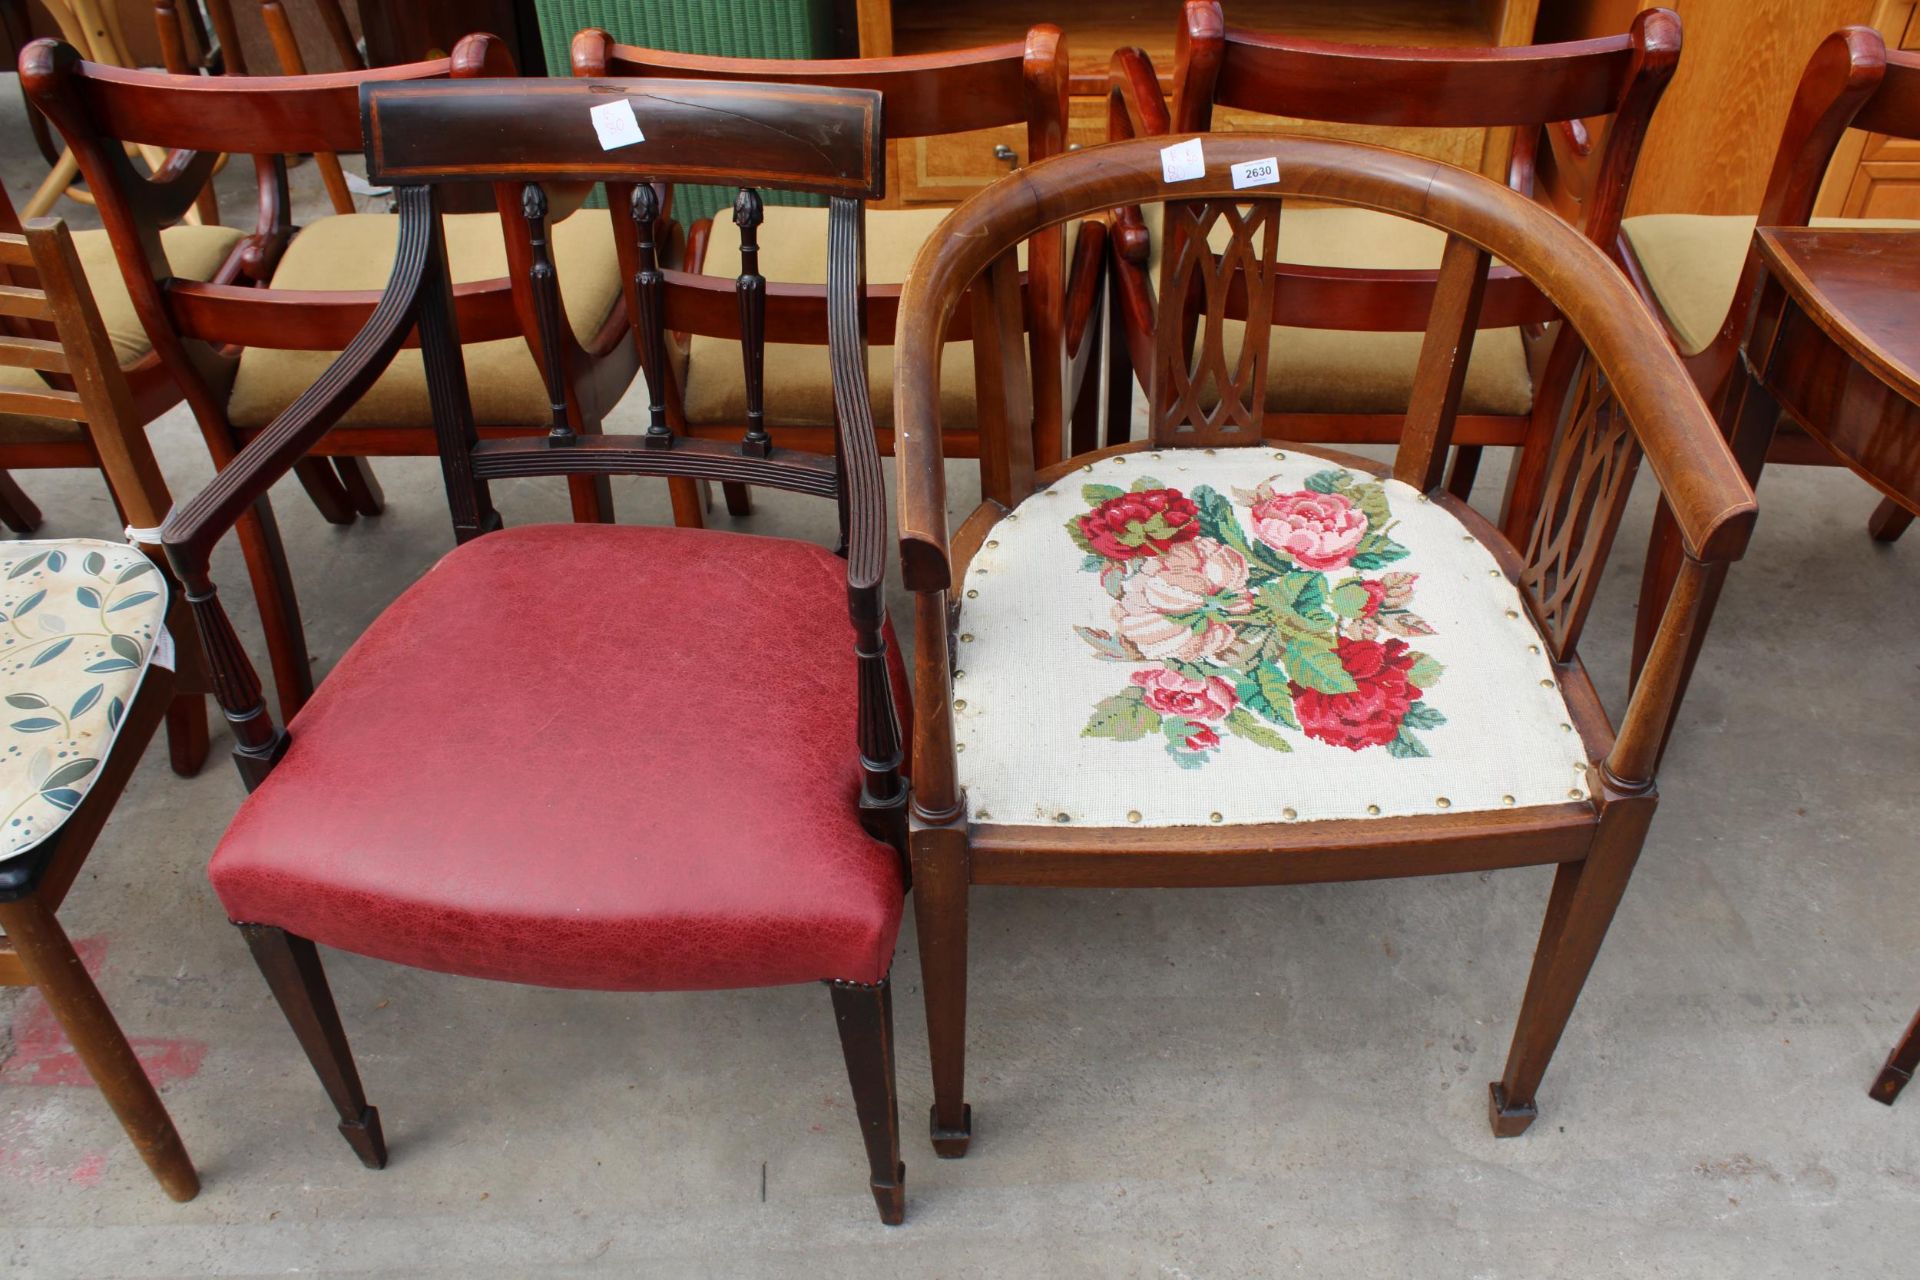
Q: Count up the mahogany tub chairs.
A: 1